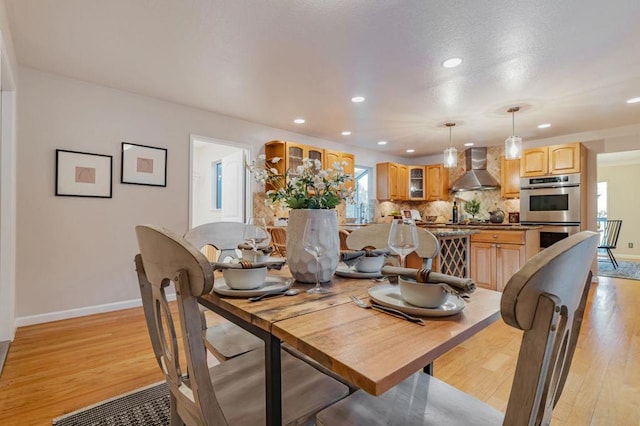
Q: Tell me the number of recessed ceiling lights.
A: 9